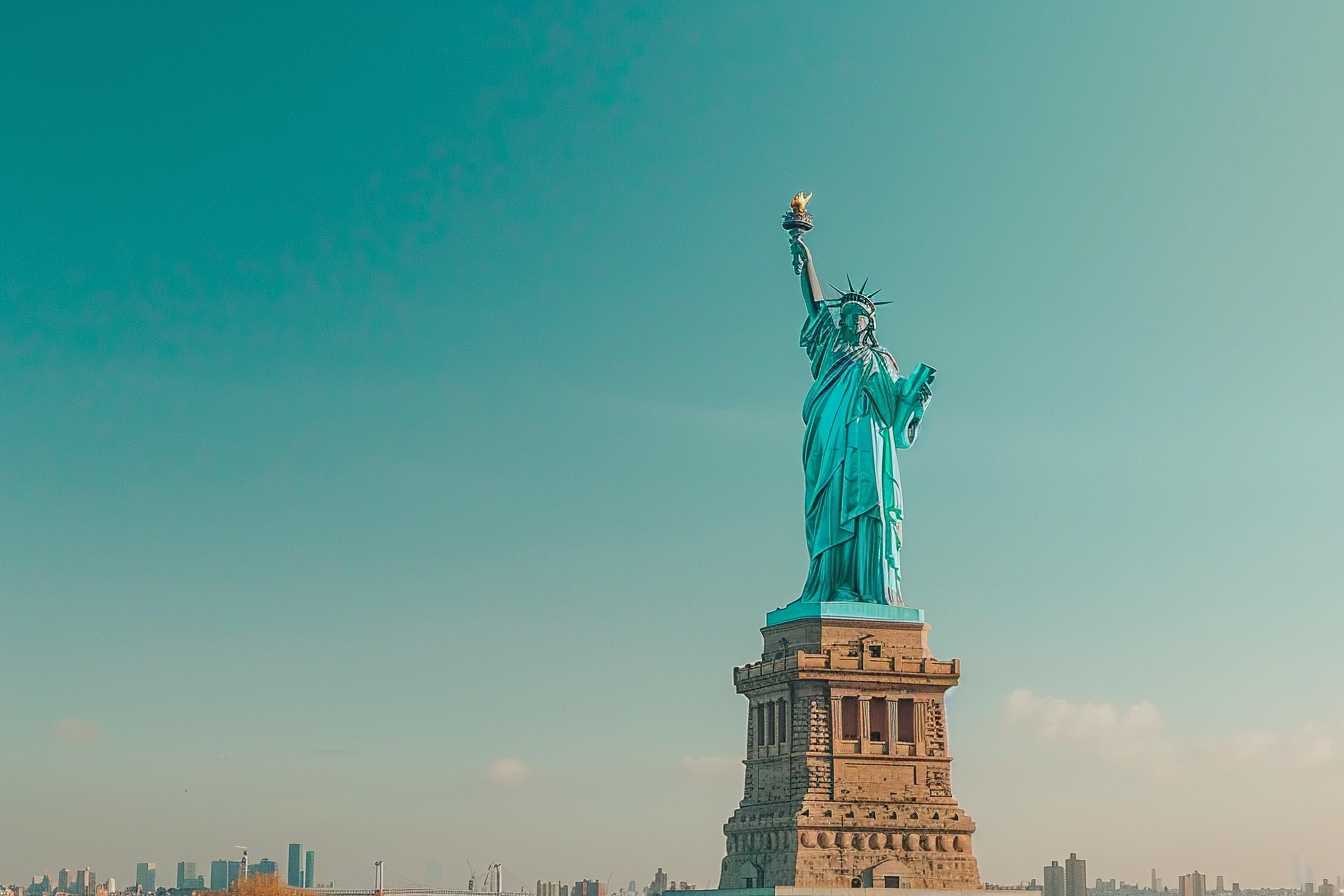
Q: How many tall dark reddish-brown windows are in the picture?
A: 3